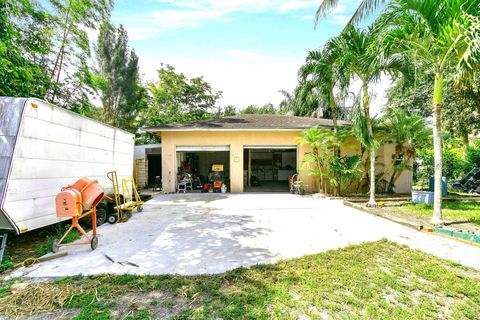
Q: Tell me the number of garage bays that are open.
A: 2